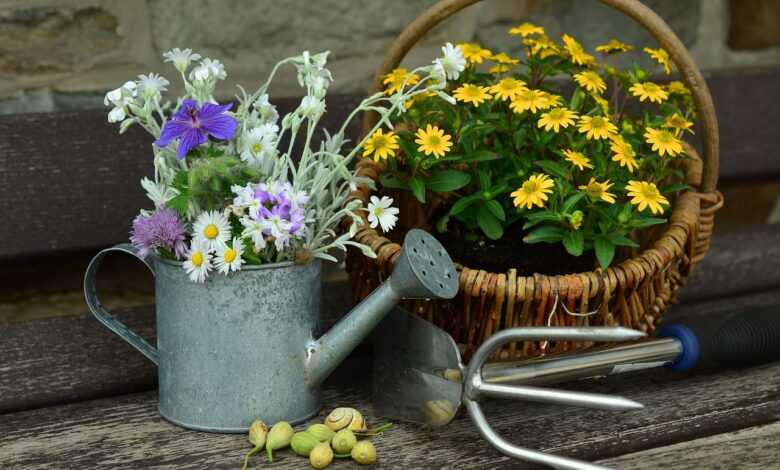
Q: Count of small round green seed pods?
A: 7